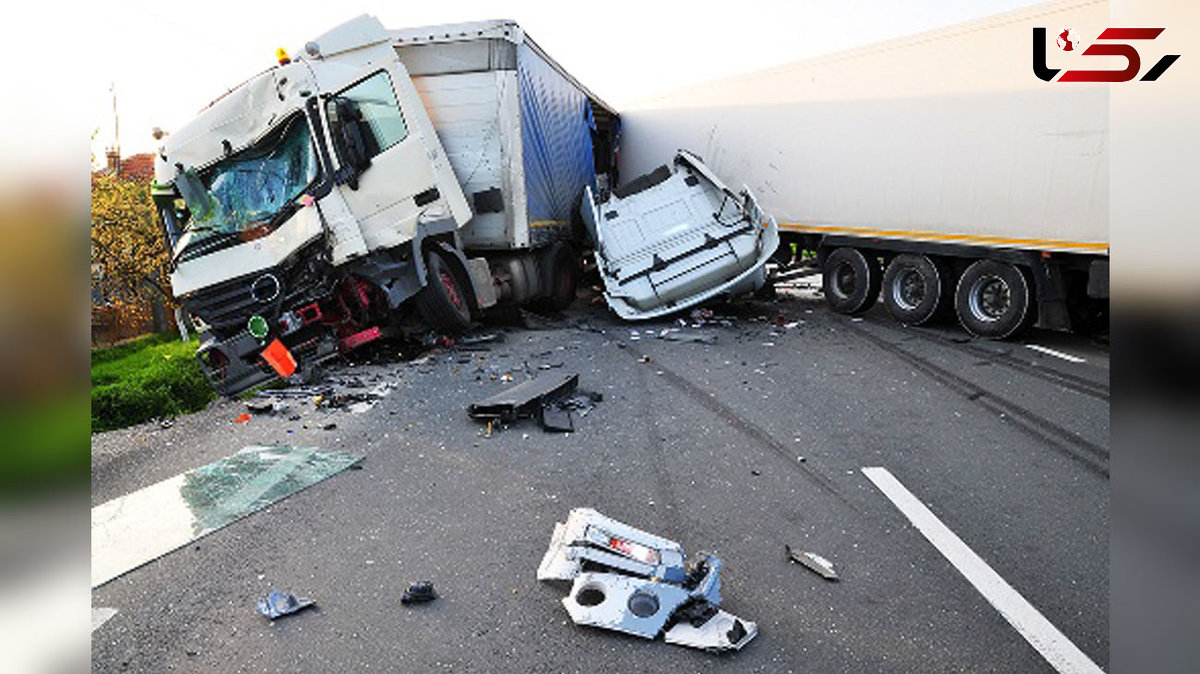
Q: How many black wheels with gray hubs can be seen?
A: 3